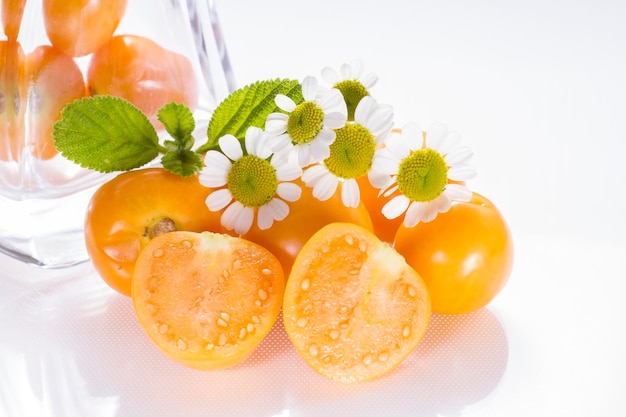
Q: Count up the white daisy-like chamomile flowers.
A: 5